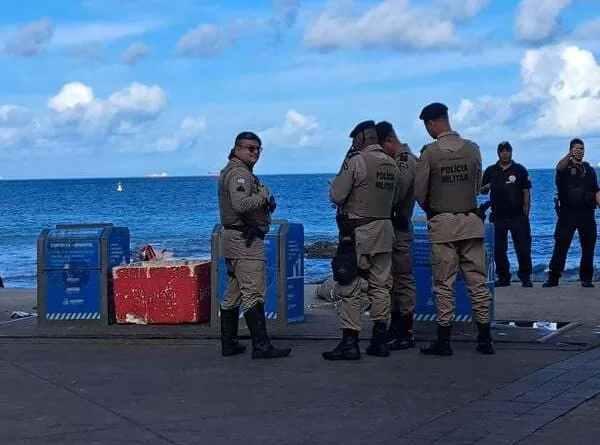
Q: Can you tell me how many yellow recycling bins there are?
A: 0